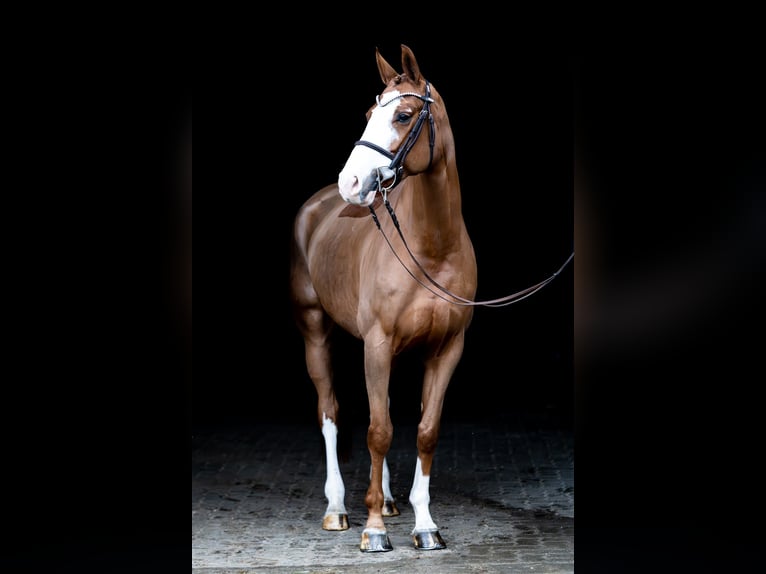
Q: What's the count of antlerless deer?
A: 0